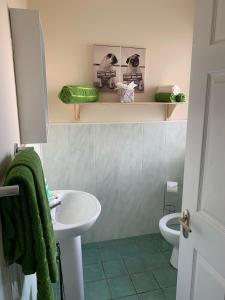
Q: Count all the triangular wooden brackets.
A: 2